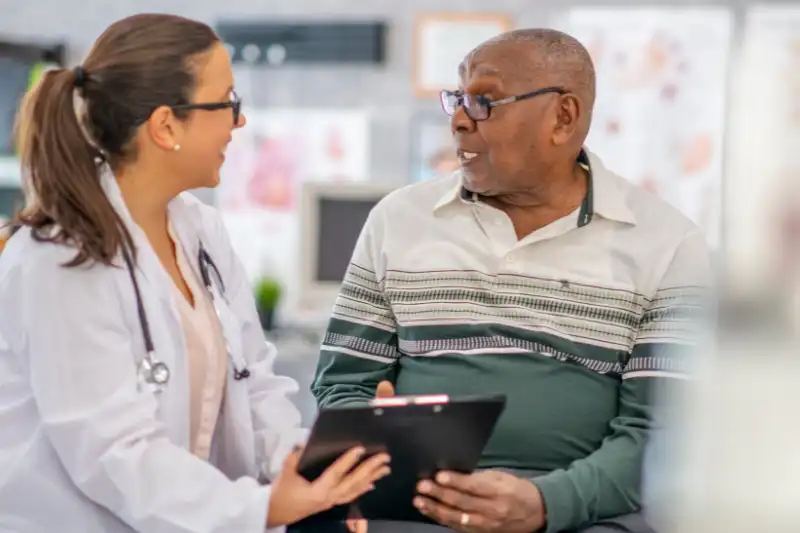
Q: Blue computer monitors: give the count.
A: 0